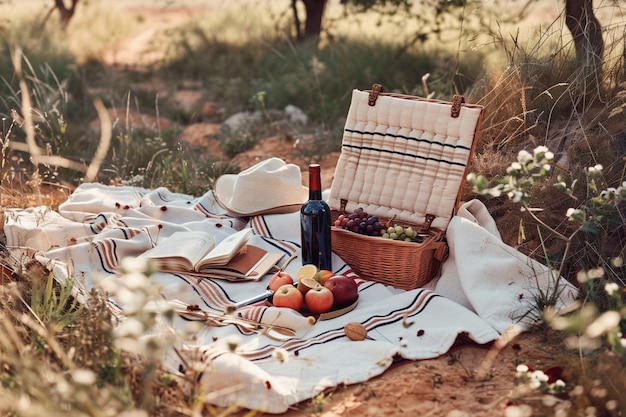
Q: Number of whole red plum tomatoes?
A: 0